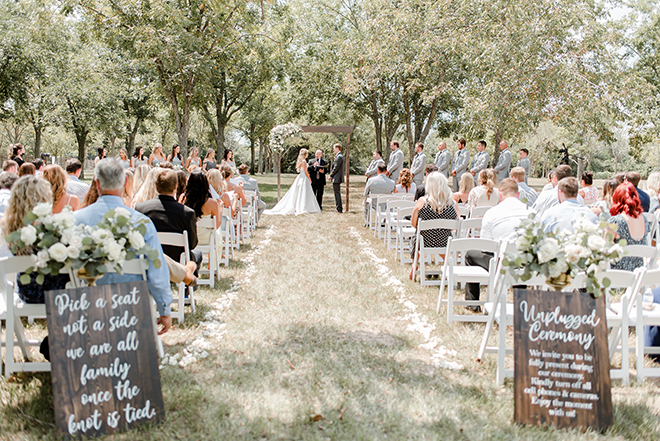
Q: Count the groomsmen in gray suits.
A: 8